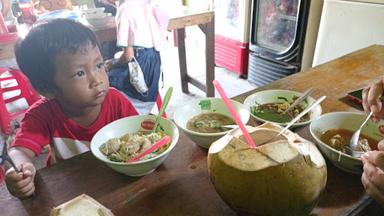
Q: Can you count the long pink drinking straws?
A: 1